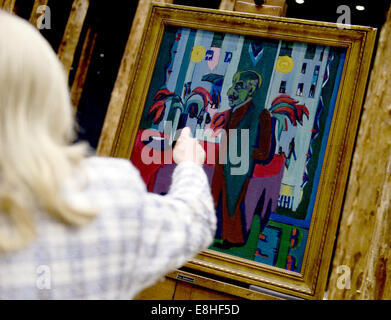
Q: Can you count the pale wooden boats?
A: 0